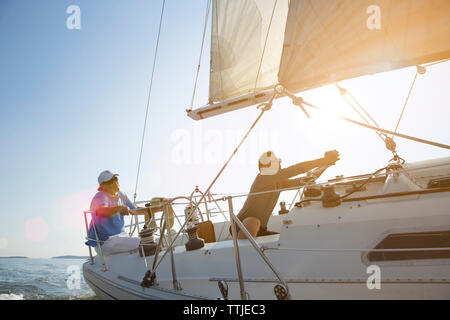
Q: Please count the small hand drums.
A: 0